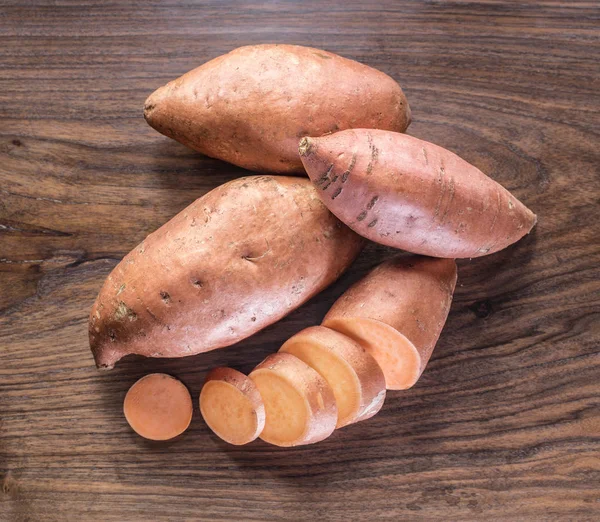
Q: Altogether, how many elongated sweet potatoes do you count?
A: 3